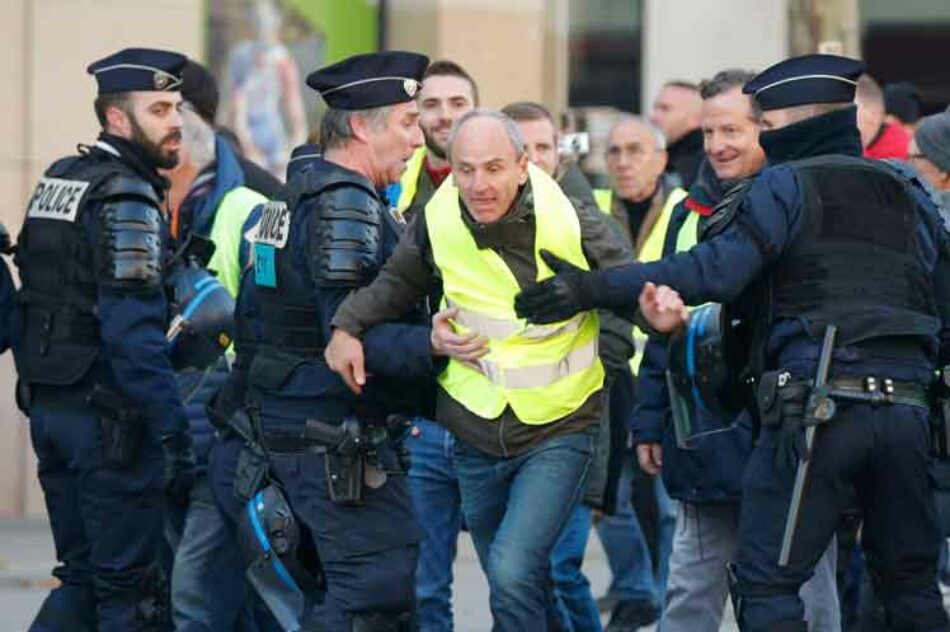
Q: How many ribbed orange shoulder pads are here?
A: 0